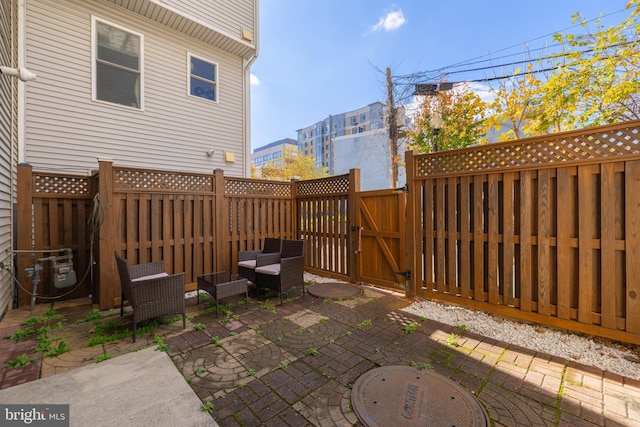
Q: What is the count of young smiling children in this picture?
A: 0